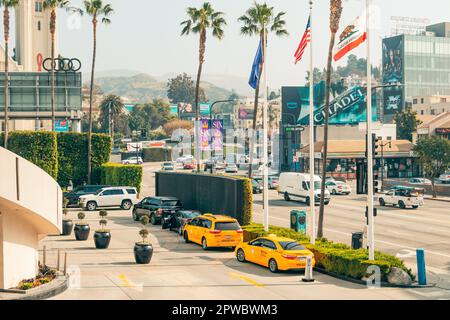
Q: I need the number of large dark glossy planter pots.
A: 4